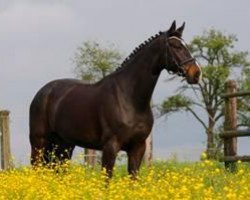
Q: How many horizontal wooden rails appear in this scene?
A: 3